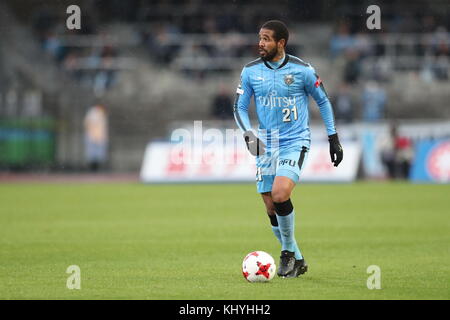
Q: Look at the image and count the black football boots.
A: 2